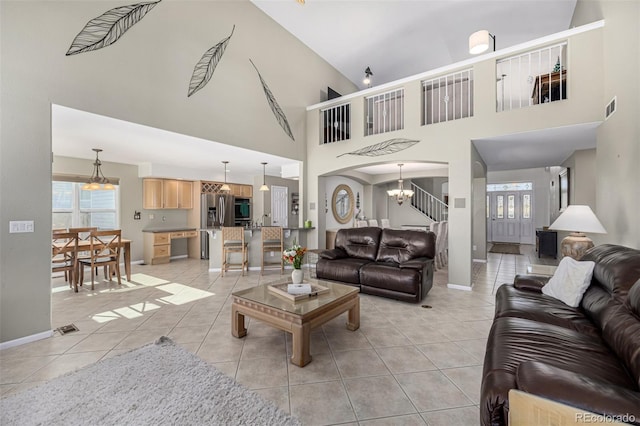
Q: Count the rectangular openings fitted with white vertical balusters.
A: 4